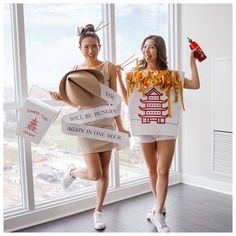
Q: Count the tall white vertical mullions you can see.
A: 3